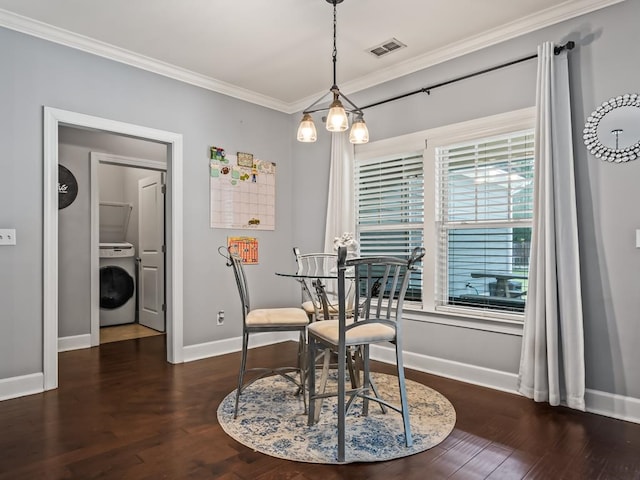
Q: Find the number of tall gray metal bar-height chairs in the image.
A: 3